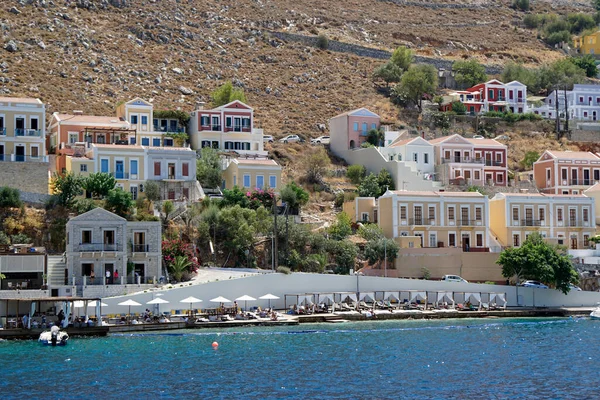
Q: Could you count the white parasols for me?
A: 8